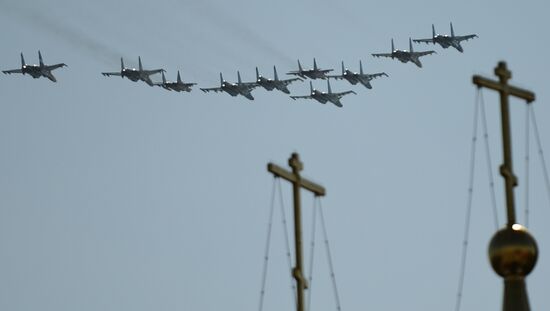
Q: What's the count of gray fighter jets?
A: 10